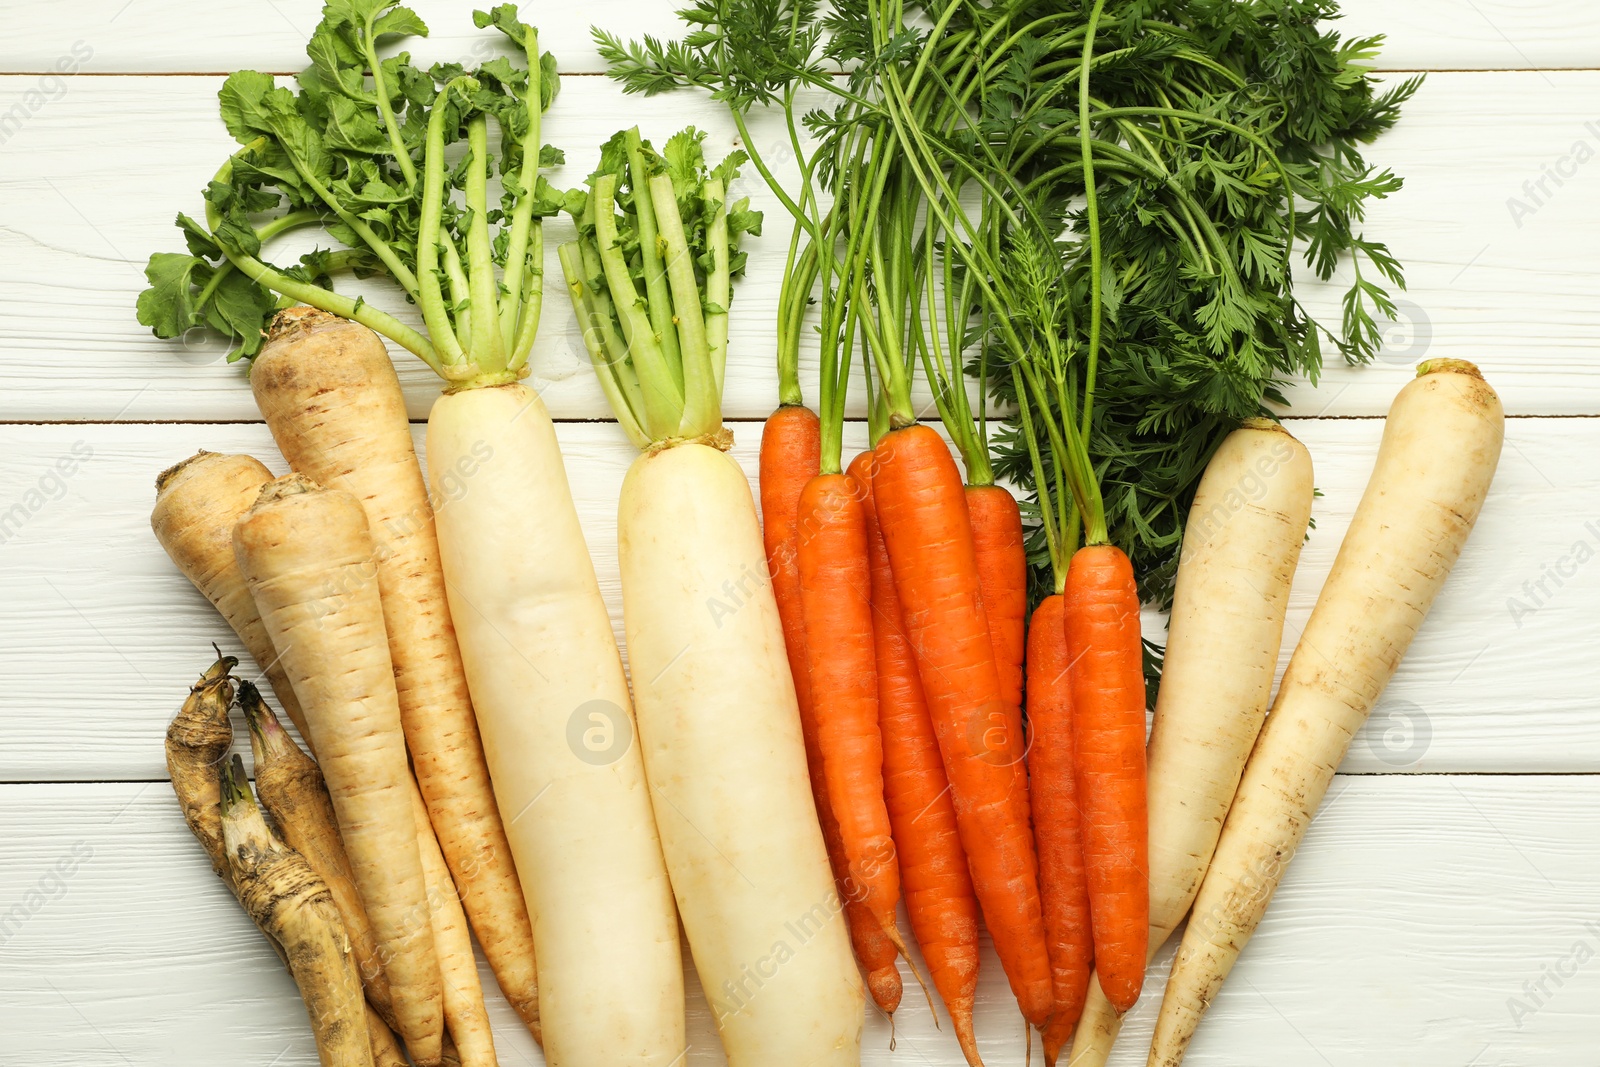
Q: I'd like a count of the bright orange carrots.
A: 7